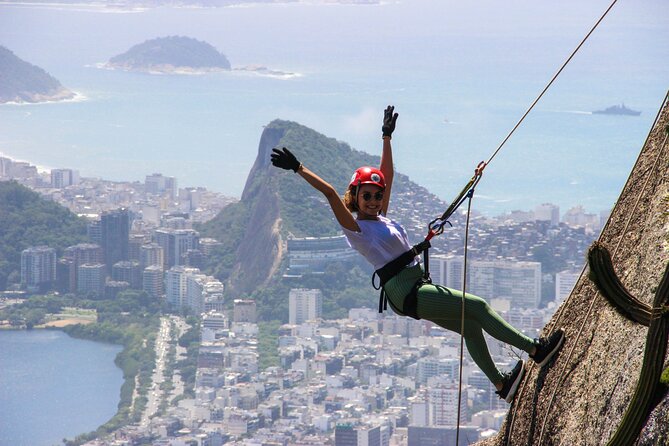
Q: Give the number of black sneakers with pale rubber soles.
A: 2